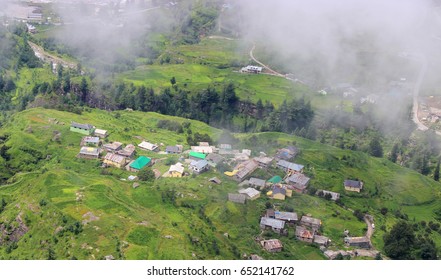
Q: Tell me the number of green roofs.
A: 3